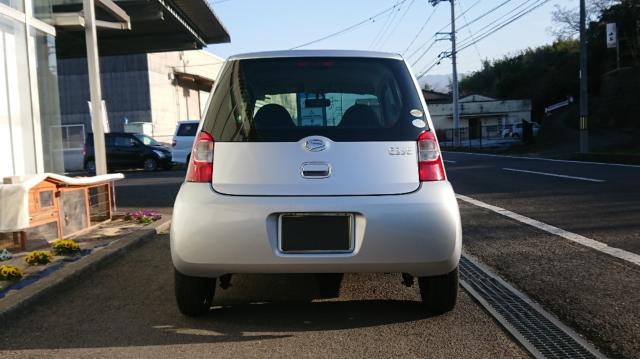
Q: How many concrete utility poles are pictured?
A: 2